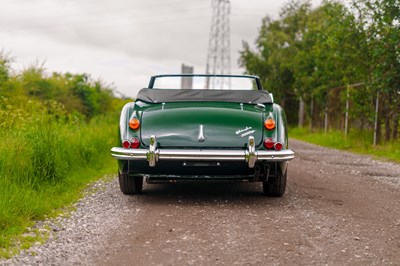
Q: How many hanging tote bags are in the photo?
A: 0